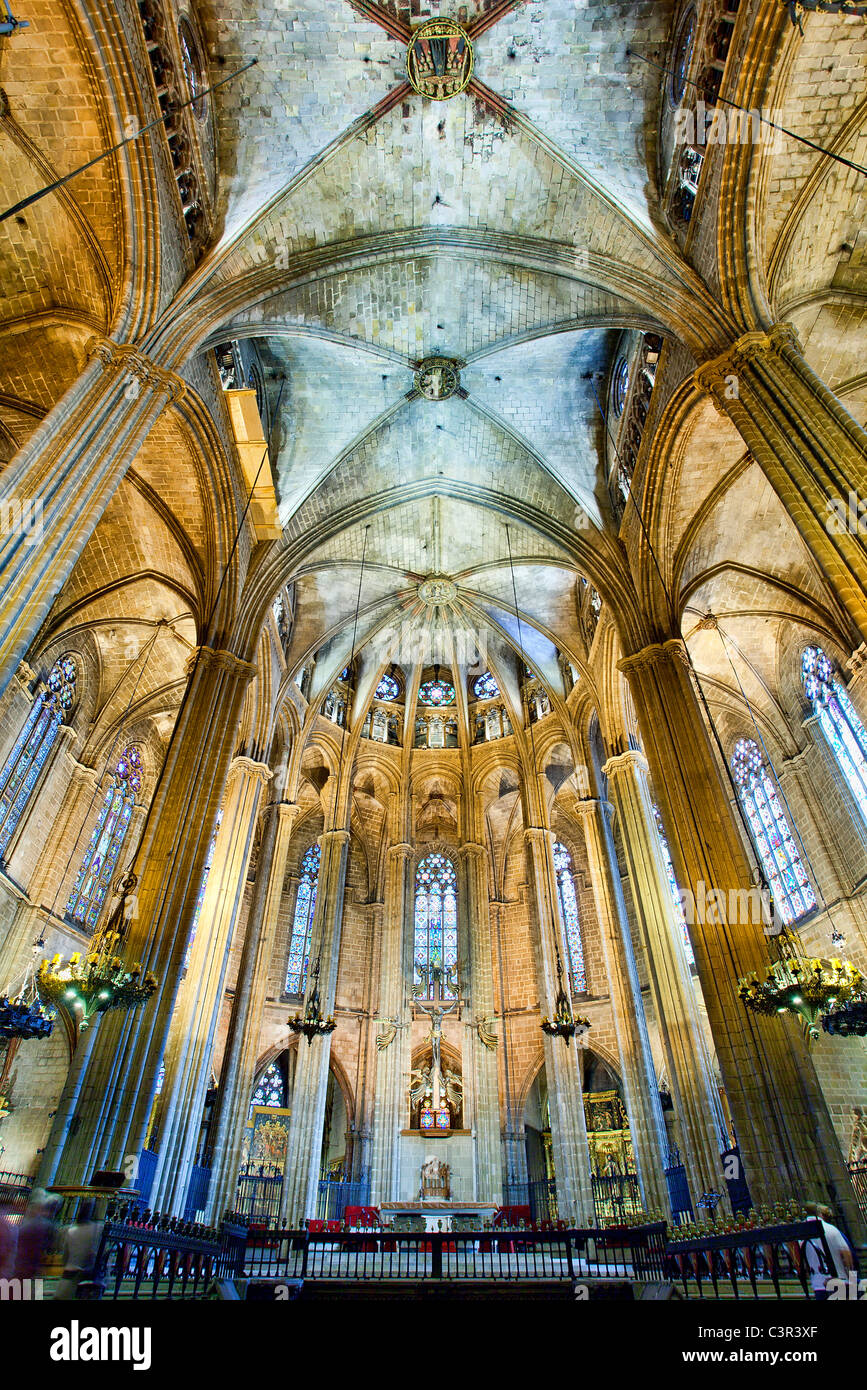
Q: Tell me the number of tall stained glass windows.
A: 9